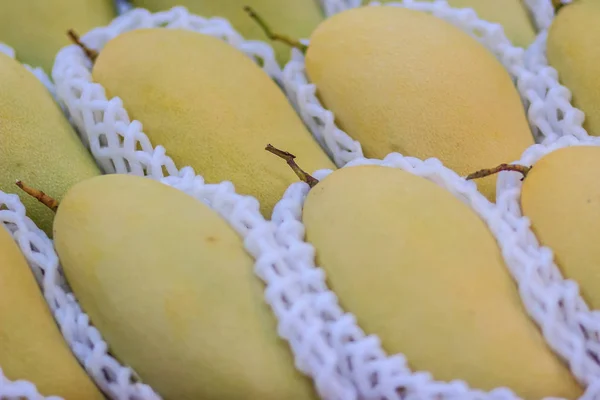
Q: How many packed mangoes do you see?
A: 11